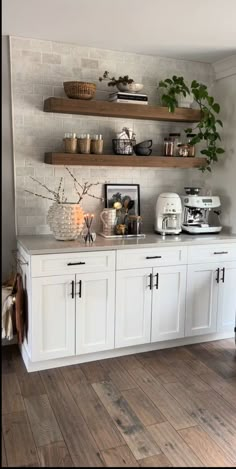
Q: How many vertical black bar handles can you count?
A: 6